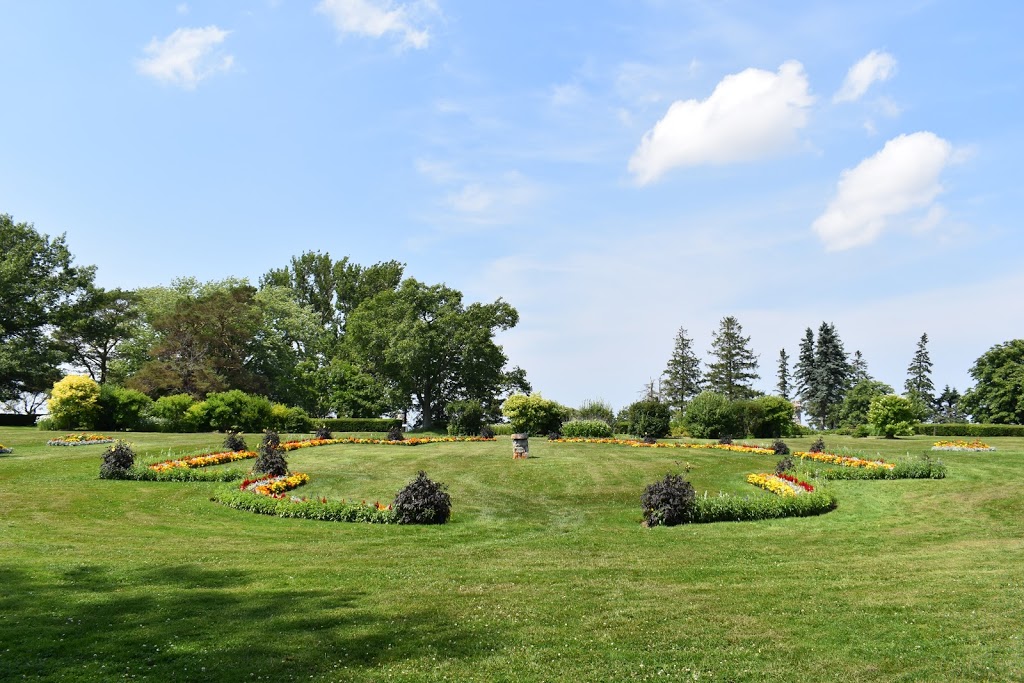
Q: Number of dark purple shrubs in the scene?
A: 15